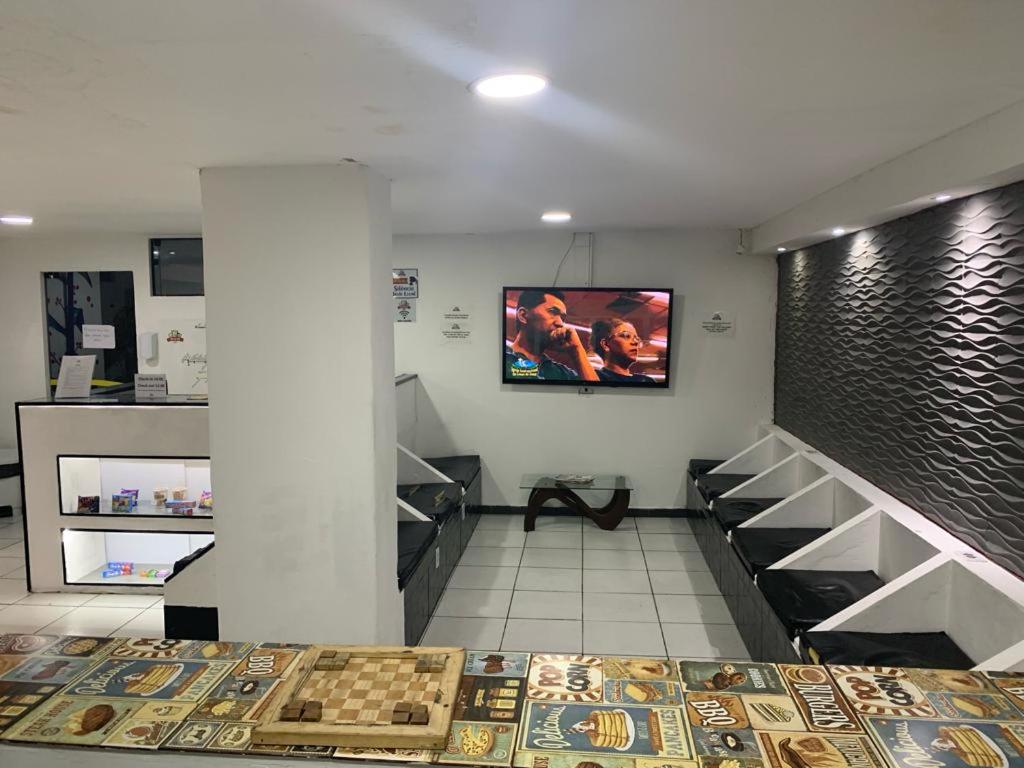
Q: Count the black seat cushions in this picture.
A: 9